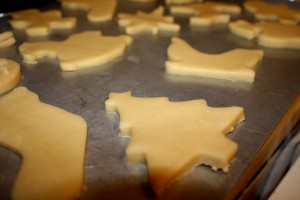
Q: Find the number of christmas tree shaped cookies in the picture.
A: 1